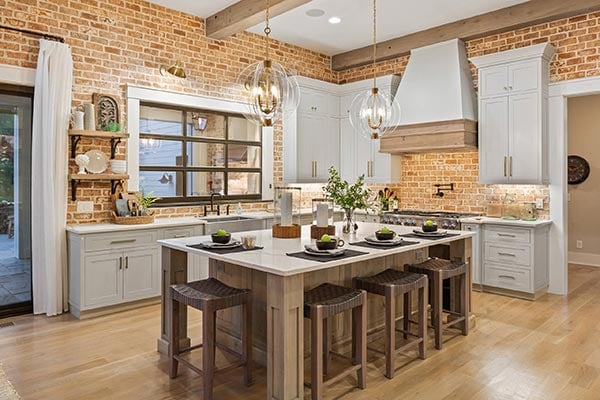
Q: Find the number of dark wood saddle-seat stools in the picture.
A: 4